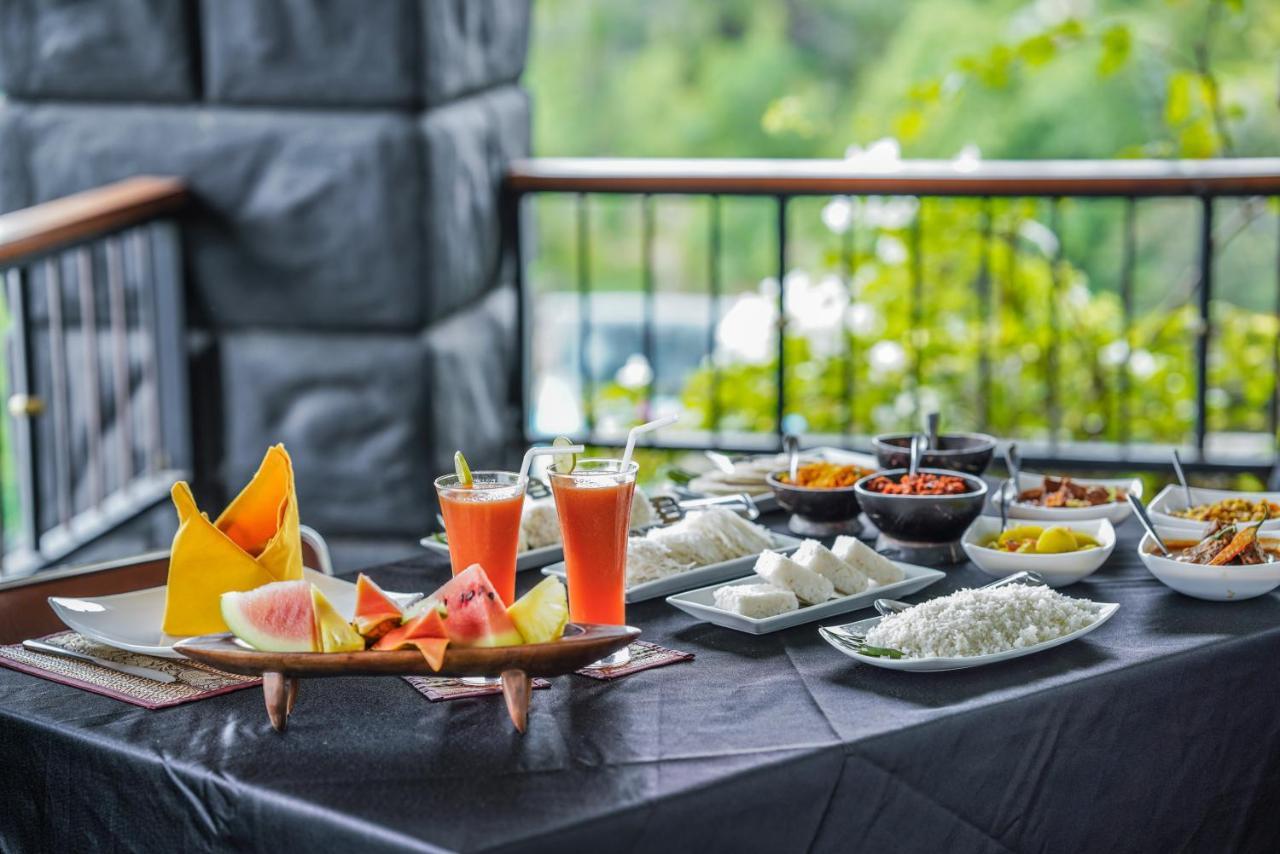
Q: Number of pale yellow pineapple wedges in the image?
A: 2